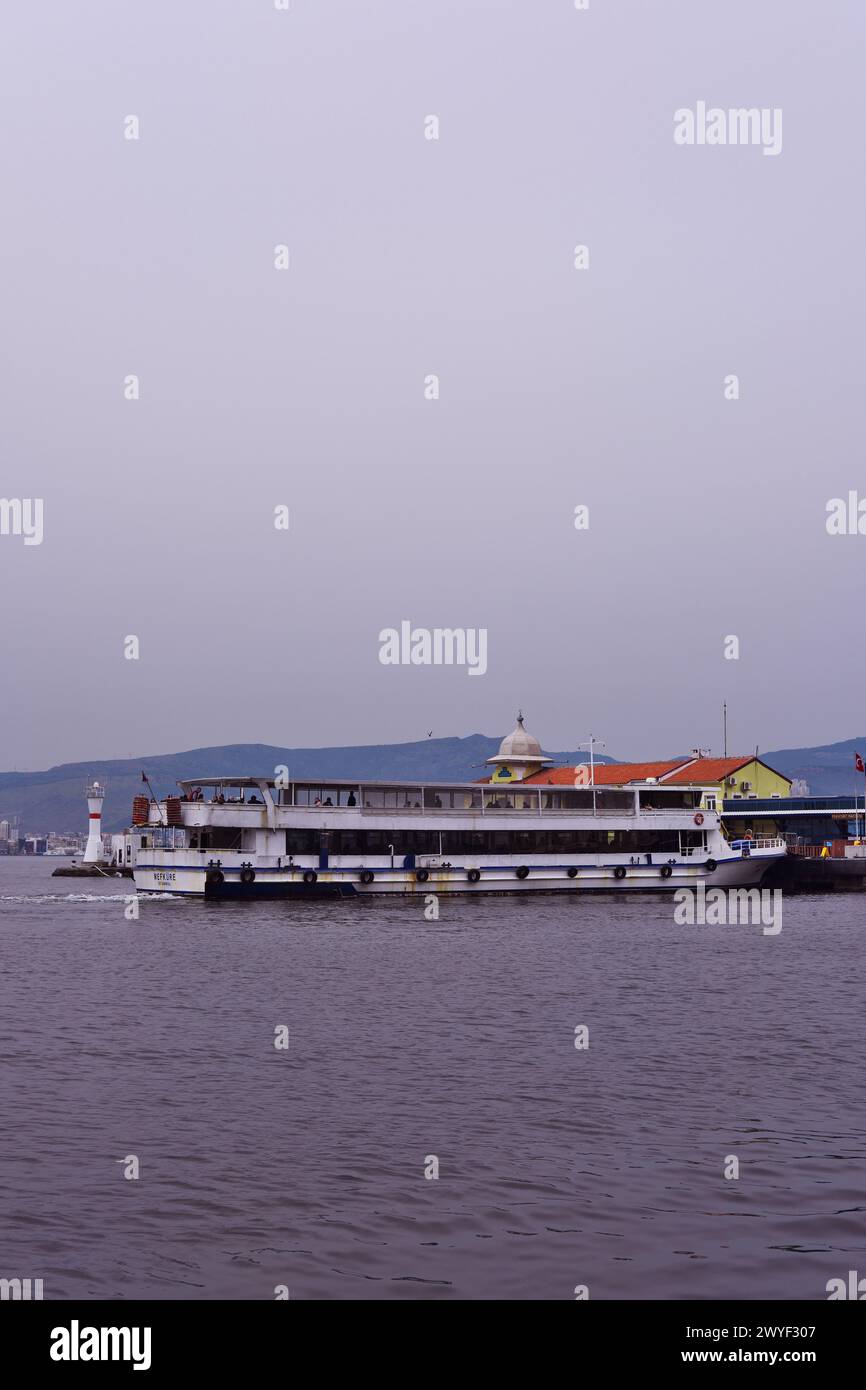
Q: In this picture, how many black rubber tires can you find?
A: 11